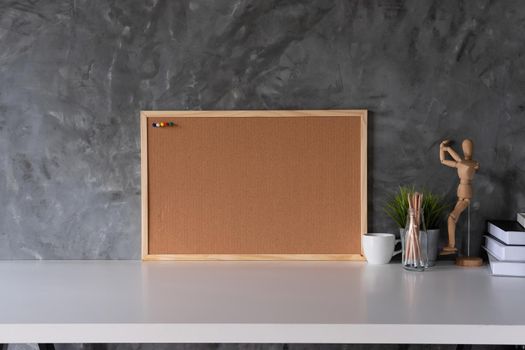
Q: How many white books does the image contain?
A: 2